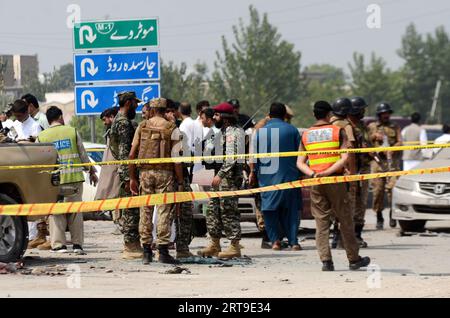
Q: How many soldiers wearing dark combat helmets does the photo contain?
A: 3